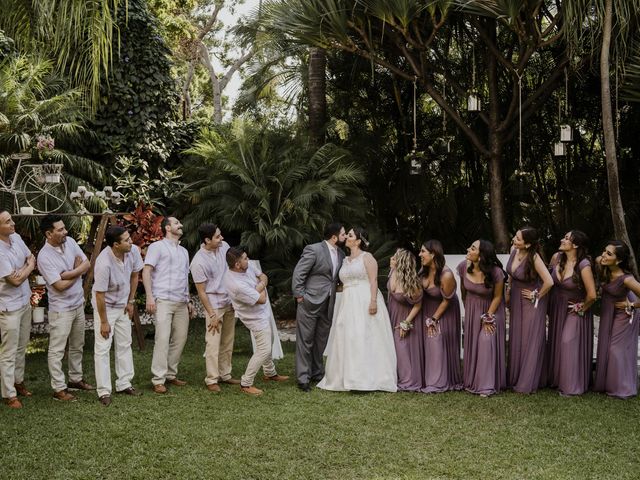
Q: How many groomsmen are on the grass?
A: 6